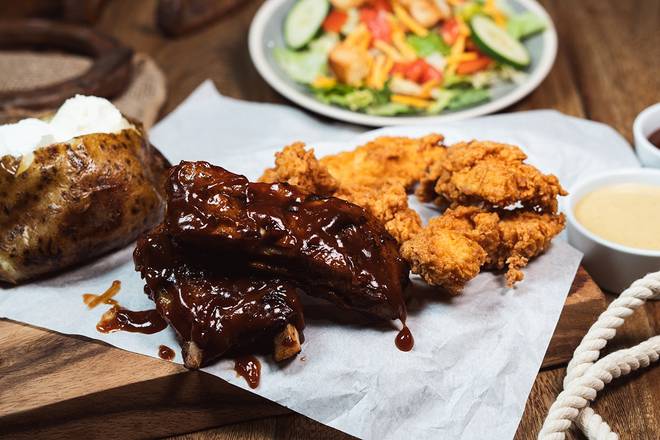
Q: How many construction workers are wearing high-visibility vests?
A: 0